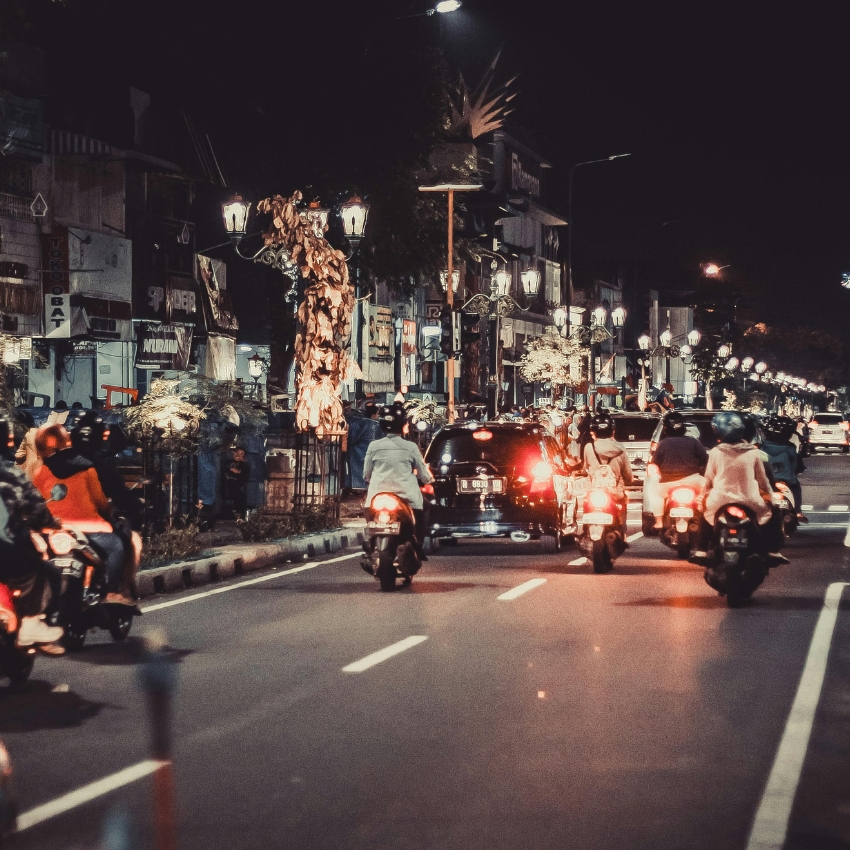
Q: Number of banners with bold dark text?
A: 1